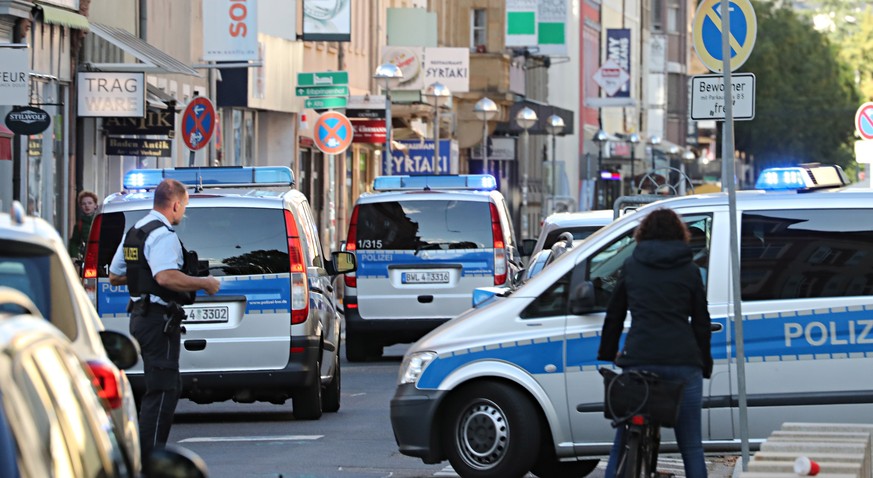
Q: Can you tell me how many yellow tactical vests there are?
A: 0